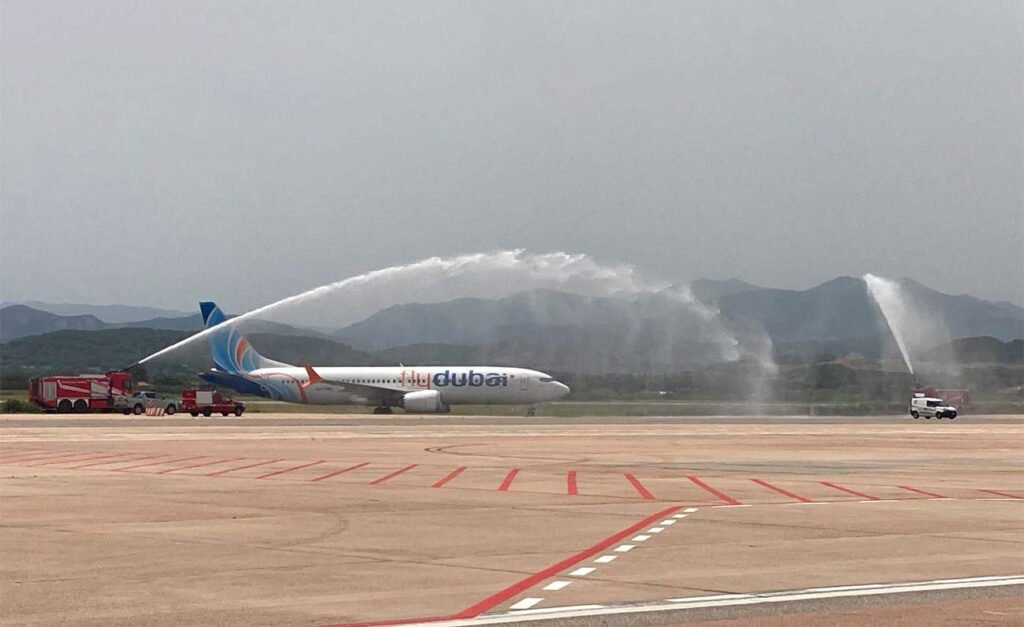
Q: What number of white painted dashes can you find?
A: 10